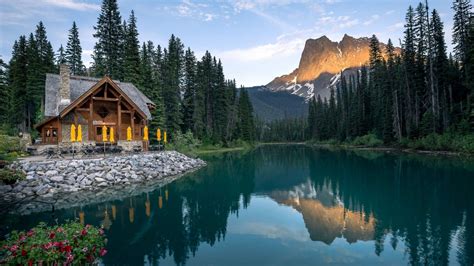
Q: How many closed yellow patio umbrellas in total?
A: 8